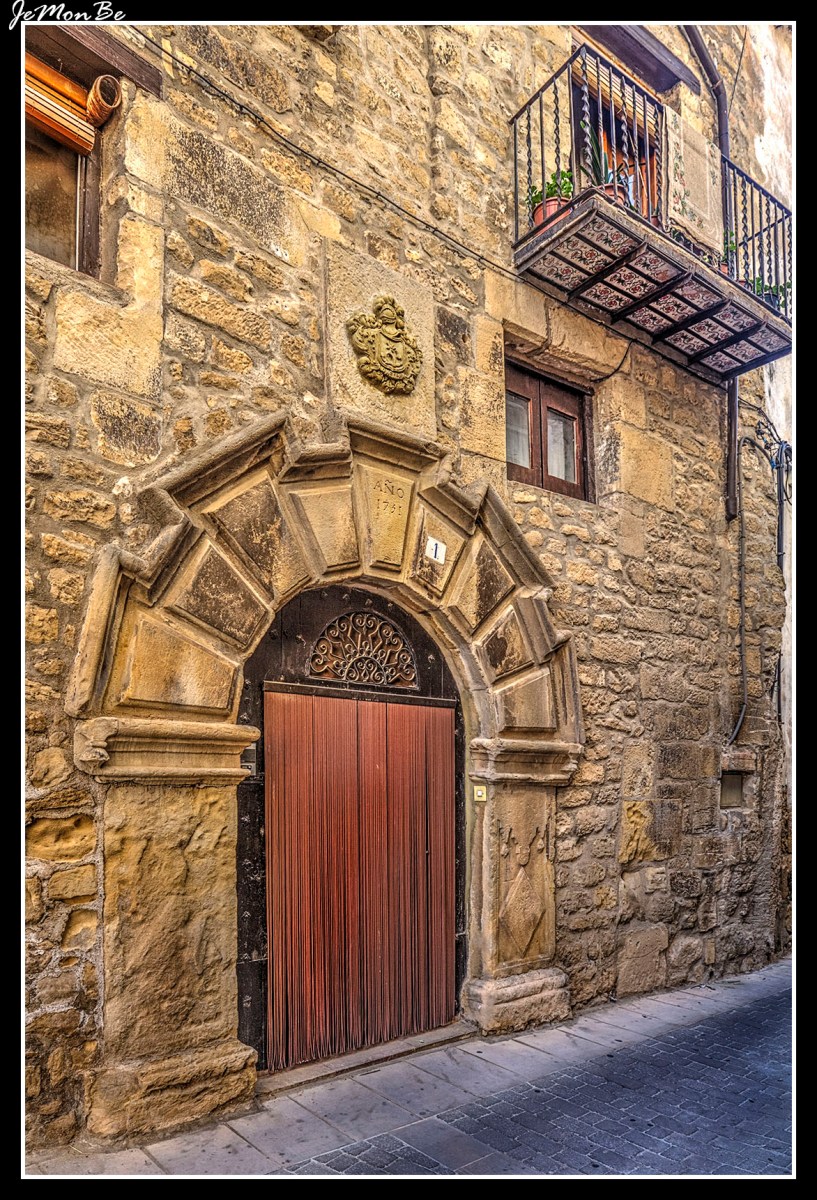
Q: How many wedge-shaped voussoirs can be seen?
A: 9